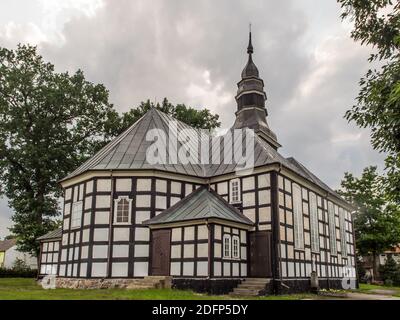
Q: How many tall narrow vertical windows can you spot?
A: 4